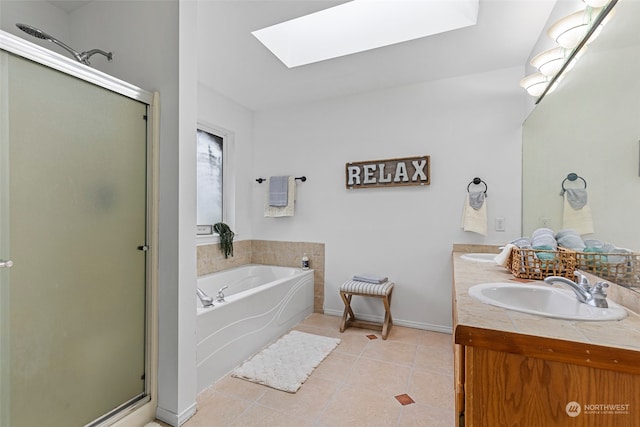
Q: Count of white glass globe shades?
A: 4